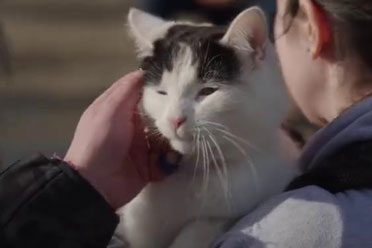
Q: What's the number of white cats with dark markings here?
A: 1